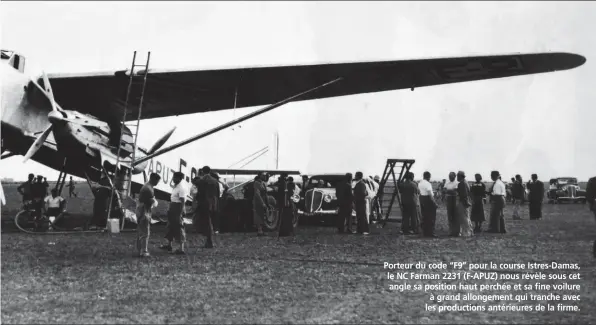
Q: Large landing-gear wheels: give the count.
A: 1